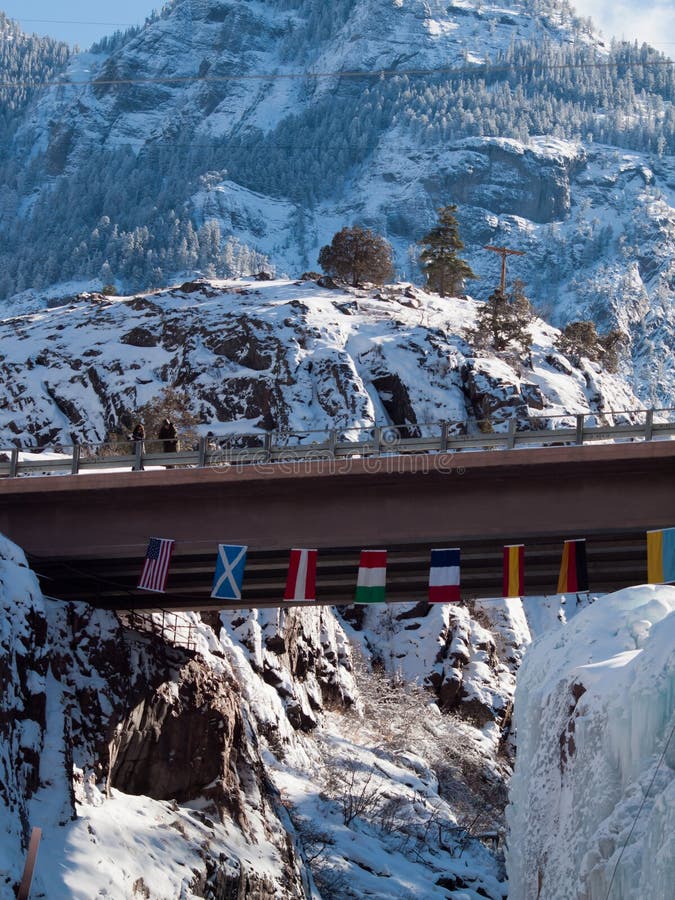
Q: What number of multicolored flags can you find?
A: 8